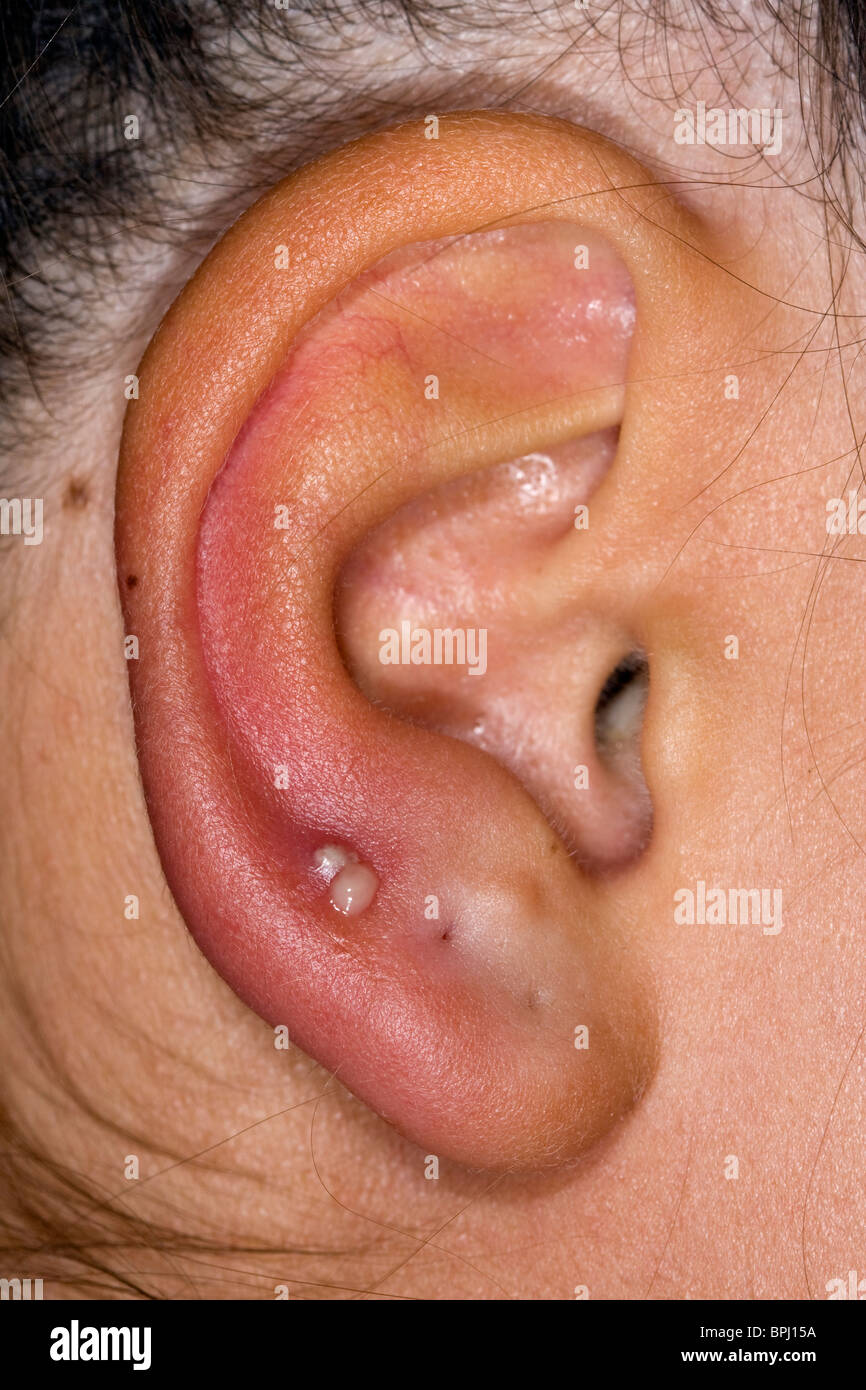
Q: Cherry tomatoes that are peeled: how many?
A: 0